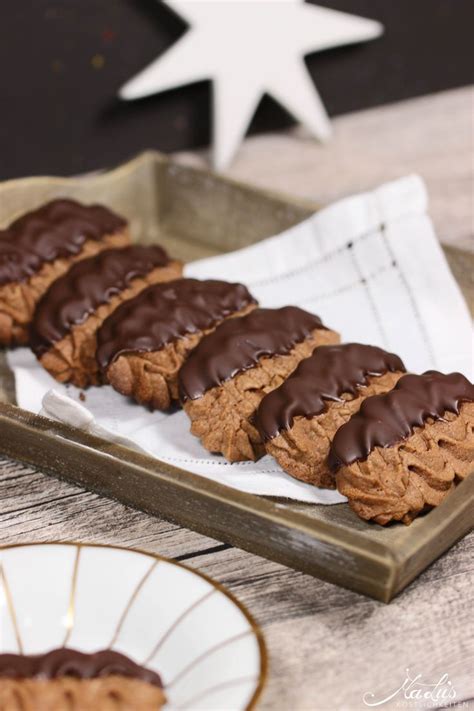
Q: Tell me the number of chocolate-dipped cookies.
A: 7